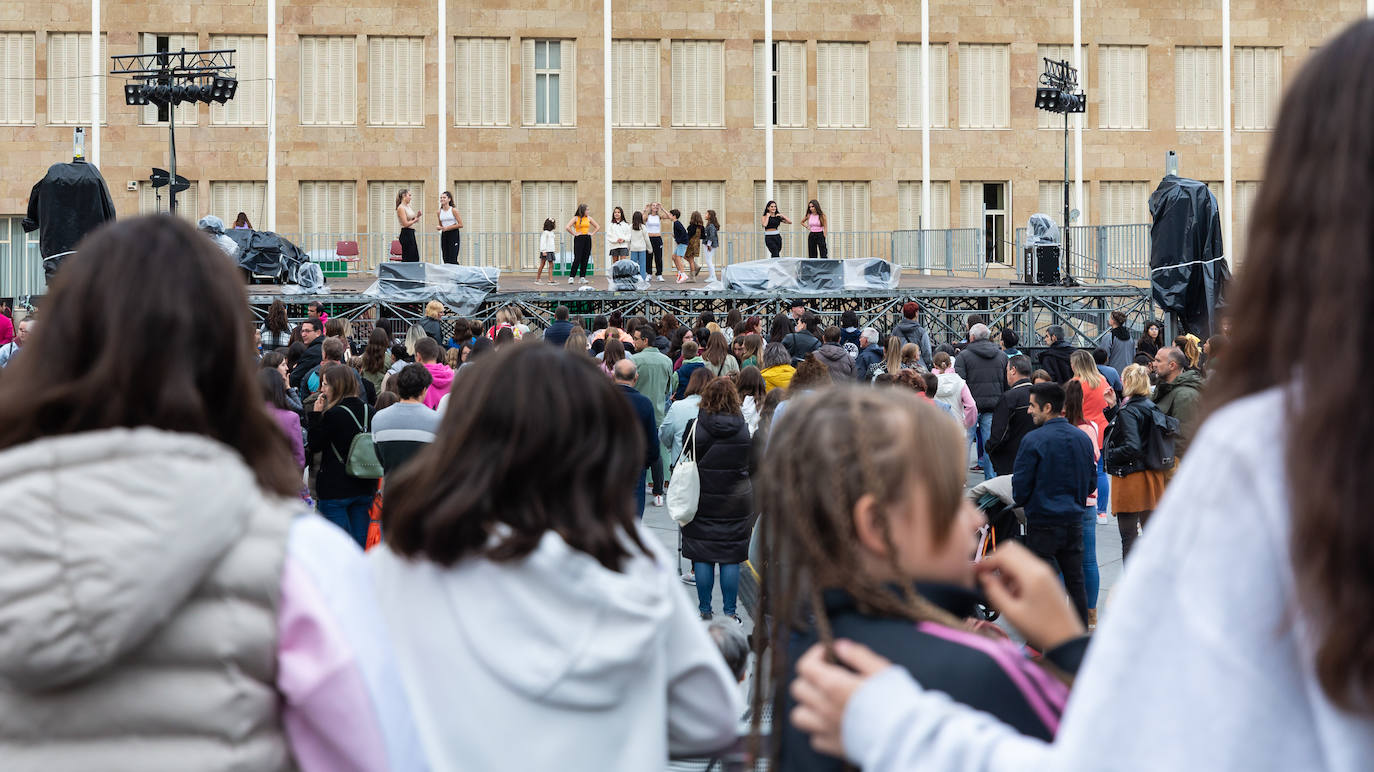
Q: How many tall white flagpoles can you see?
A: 8